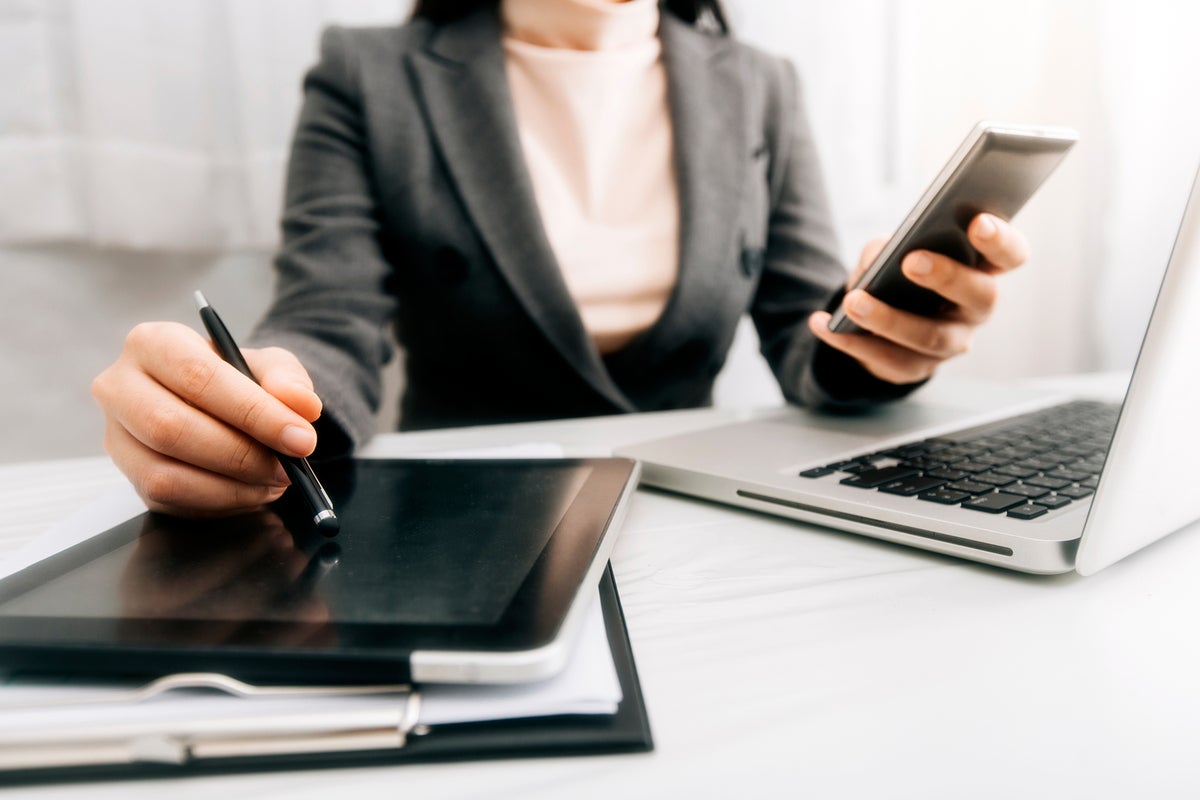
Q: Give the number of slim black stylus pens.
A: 1